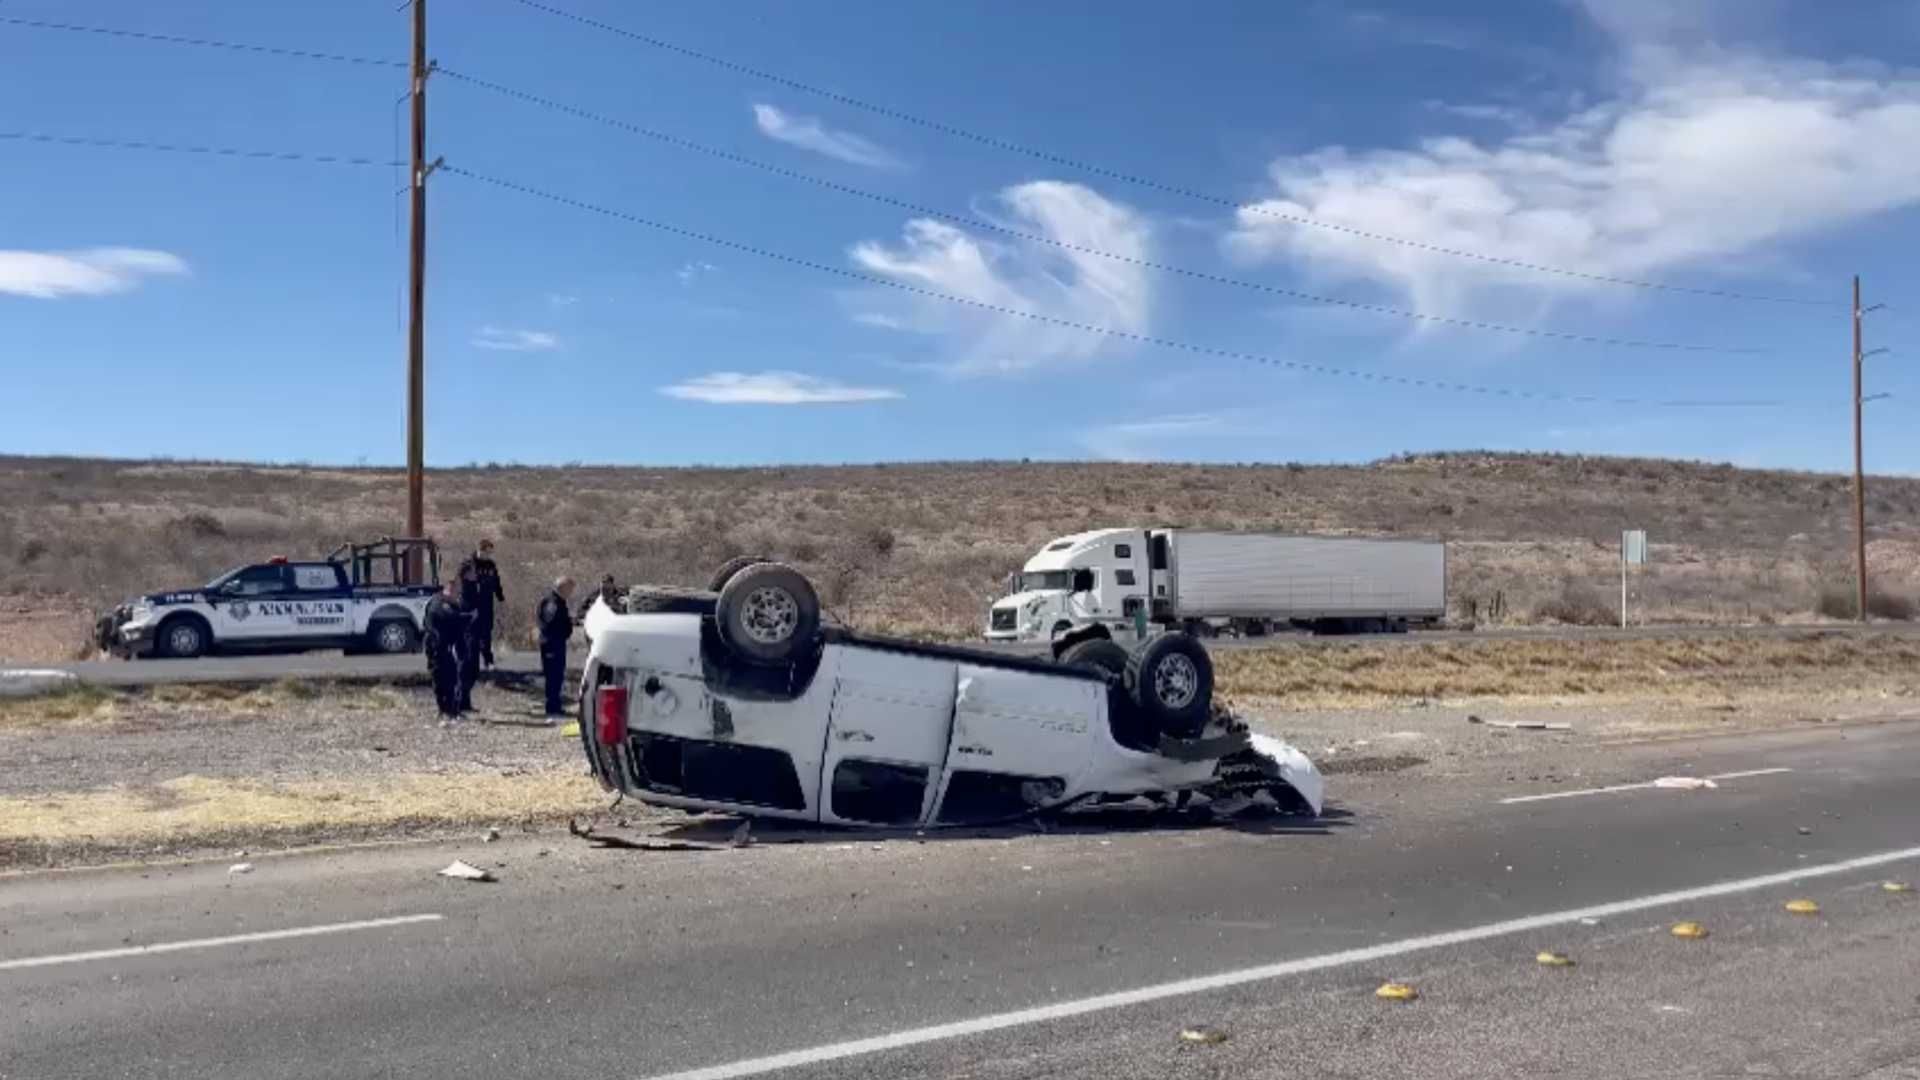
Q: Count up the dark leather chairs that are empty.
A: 0